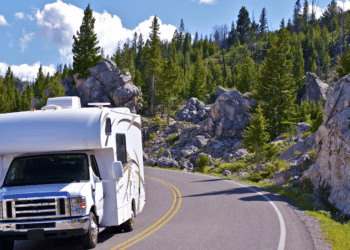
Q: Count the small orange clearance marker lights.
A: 4